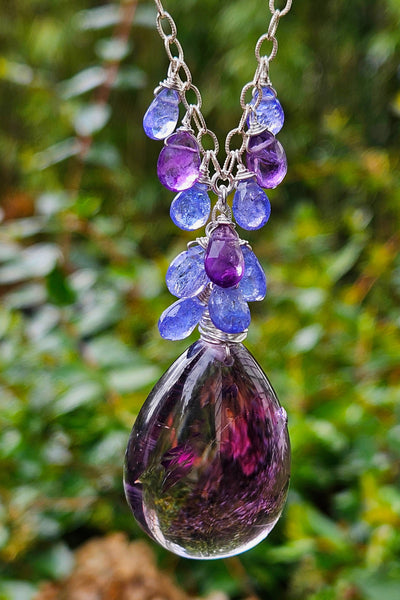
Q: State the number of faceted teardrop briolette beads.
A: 11